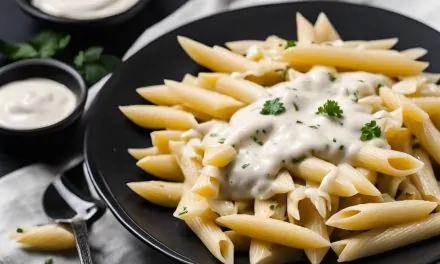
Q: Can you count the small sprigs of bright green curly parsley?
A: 3